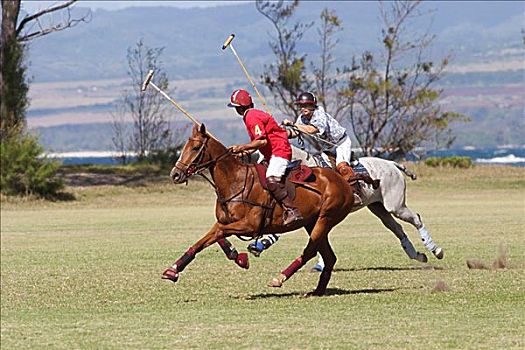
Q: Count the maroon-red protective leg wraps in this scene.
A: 4